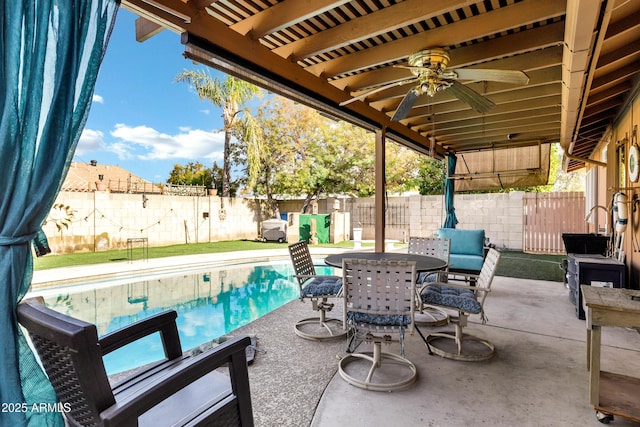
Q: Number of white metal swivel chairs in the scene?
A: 4